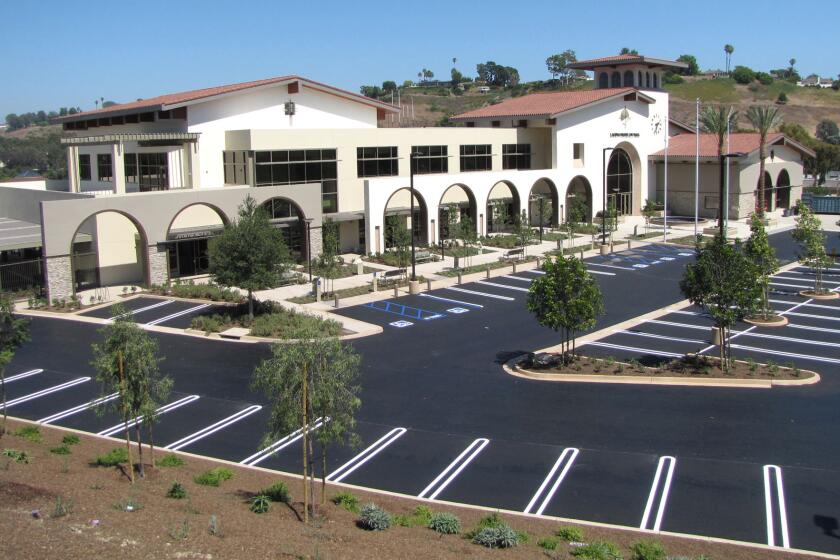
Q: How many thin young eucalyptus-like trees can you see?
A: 2